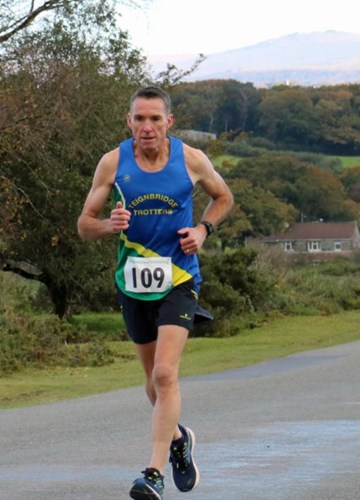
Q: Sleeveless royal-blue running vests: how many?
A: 1